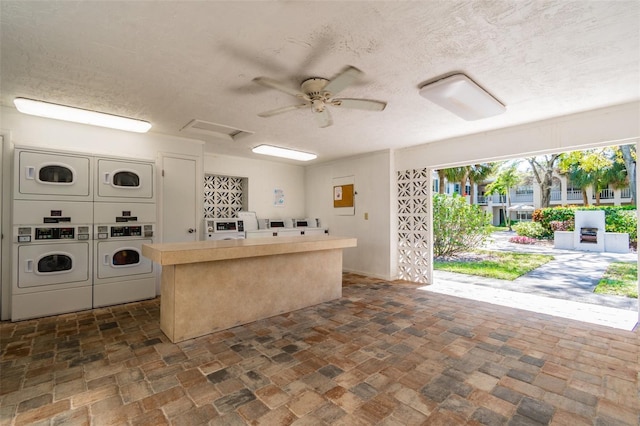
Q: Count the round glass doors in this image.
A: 4